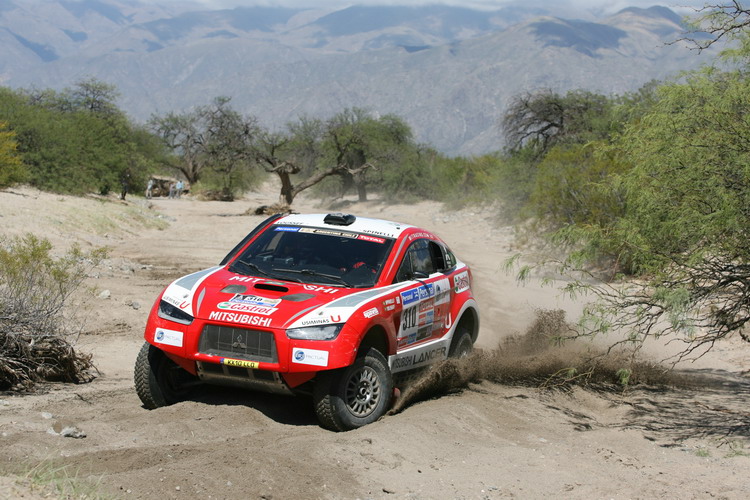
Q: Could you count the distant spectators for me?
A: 4